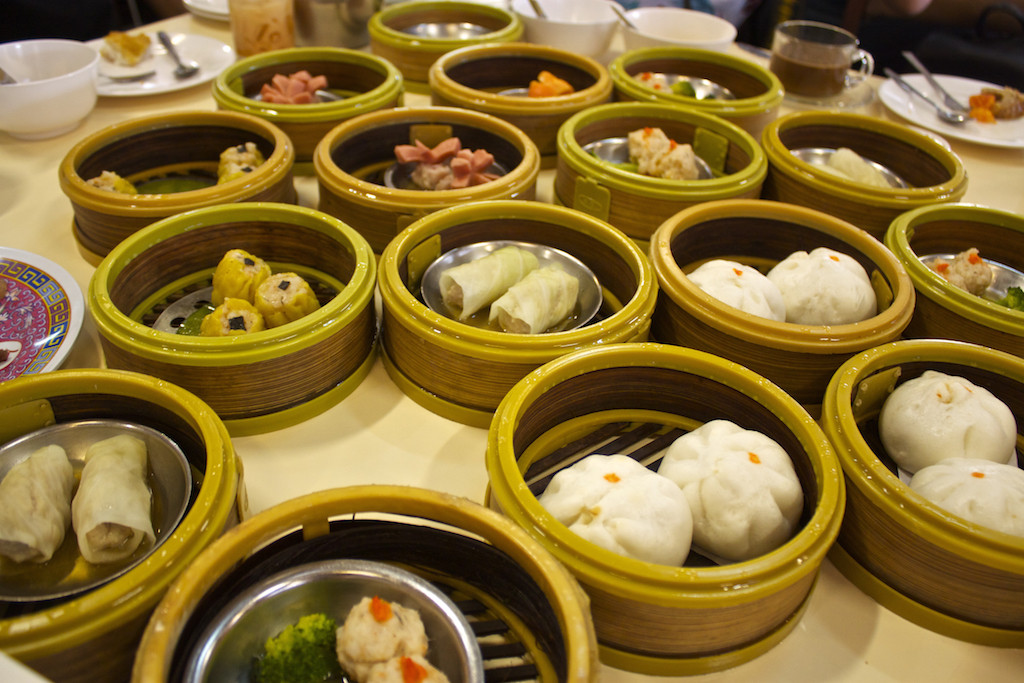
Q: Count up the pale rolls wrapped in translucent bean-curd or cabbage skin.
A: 6